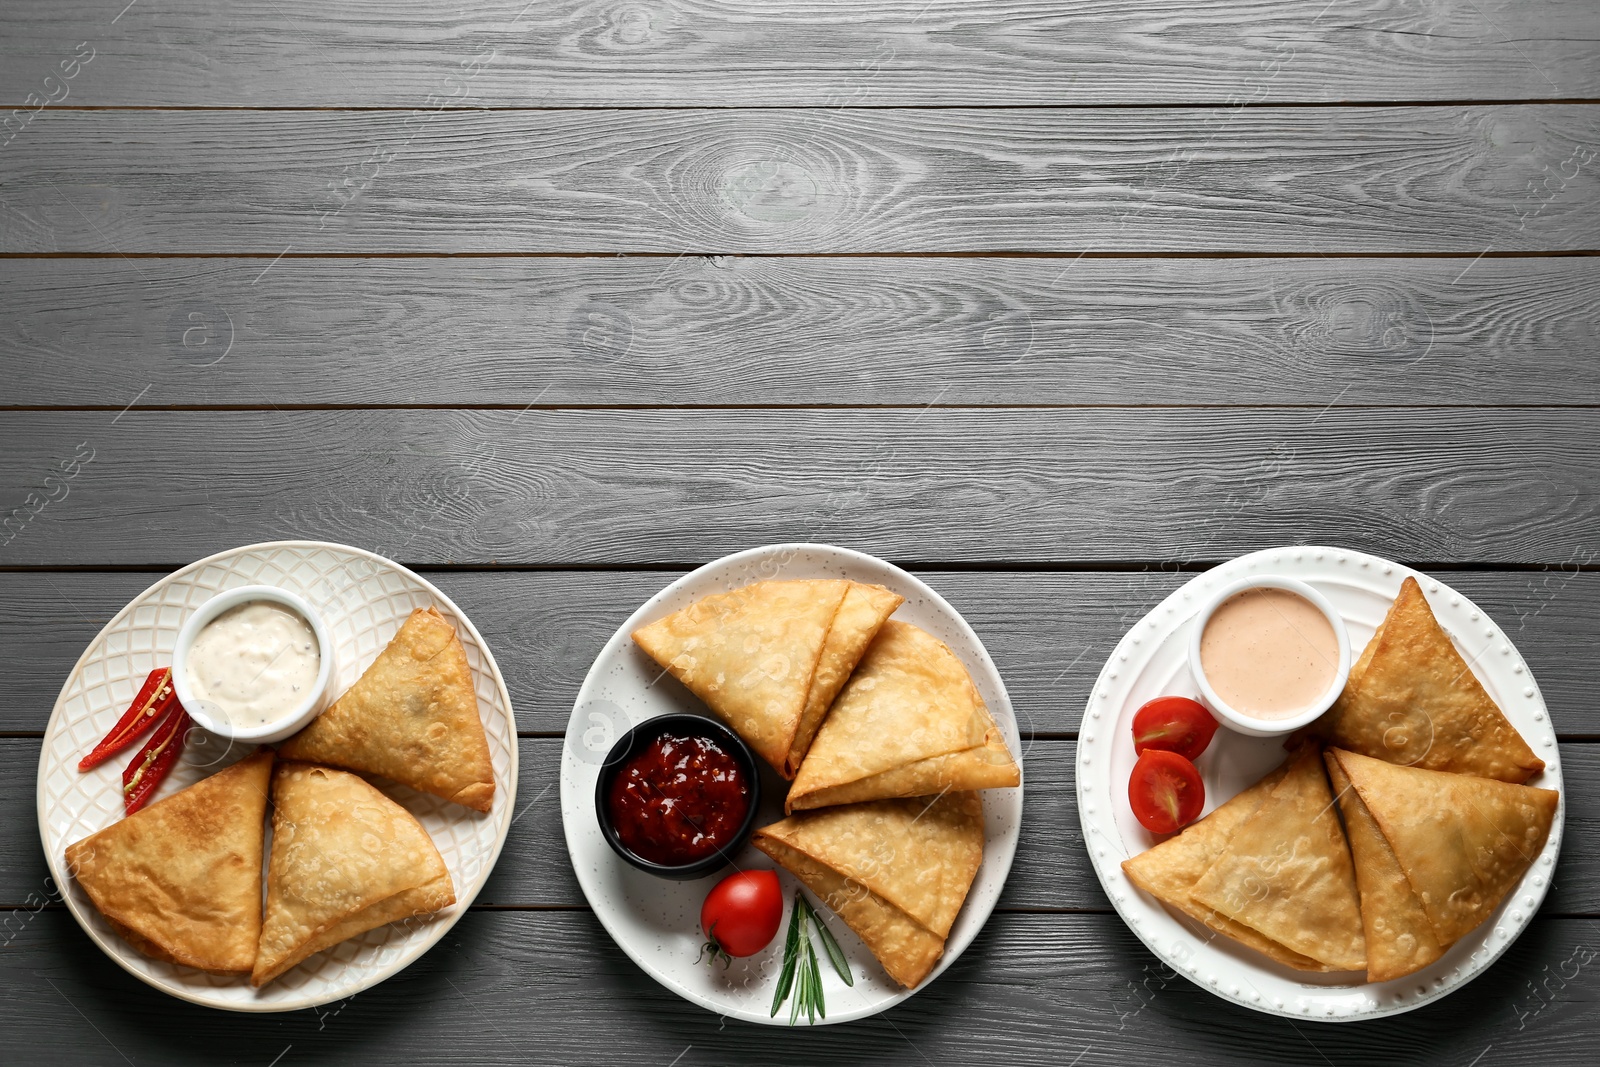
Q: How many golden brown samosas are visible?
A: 9